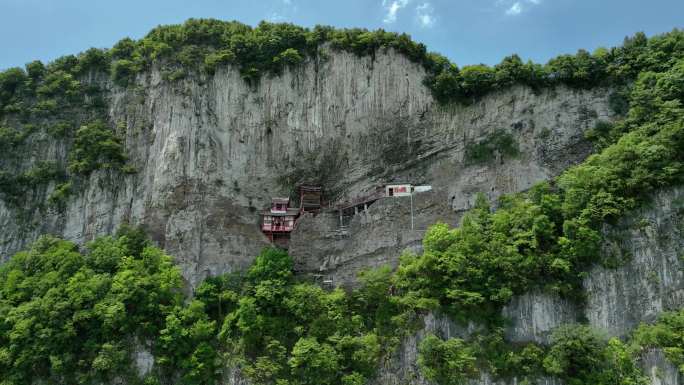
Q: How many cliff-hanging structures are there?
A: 3